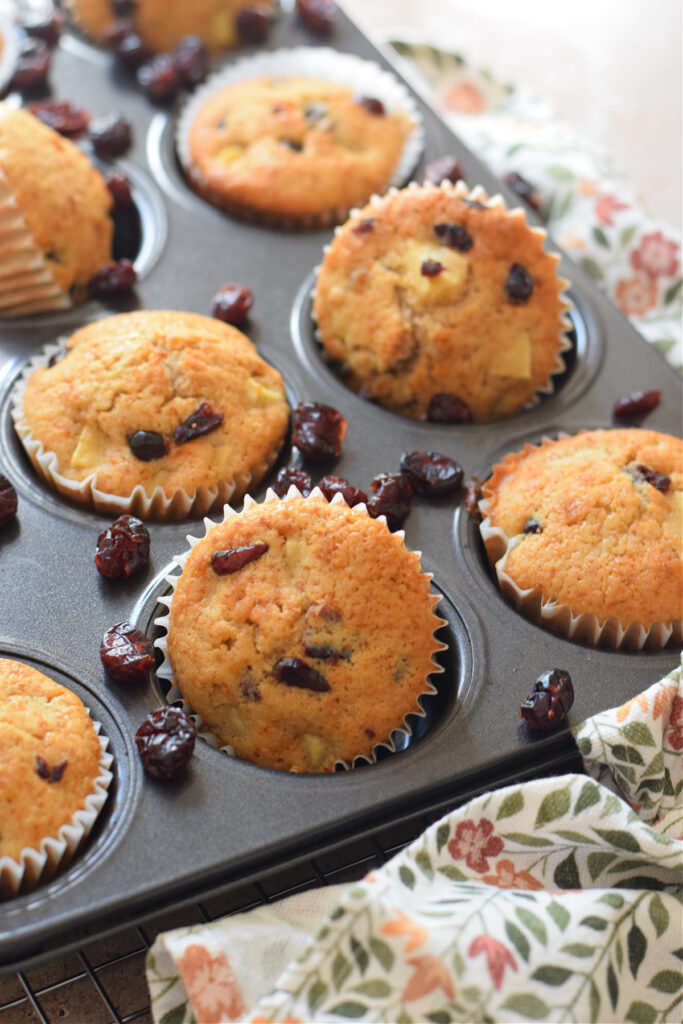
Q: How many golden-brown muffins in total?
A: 8